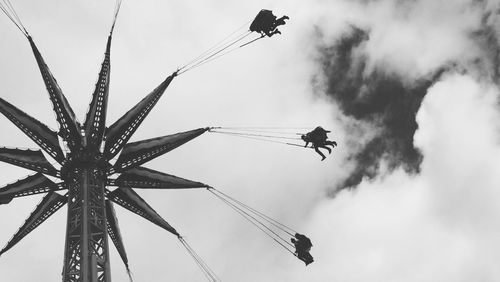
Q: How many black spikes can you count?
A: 11